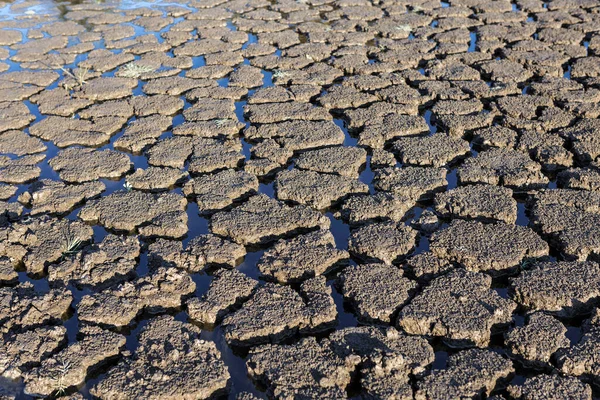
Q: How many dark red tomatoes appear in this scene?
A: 0